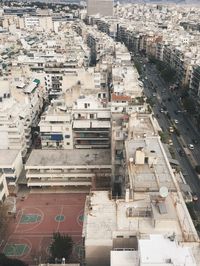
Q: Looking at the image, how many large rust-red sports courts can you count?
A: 2